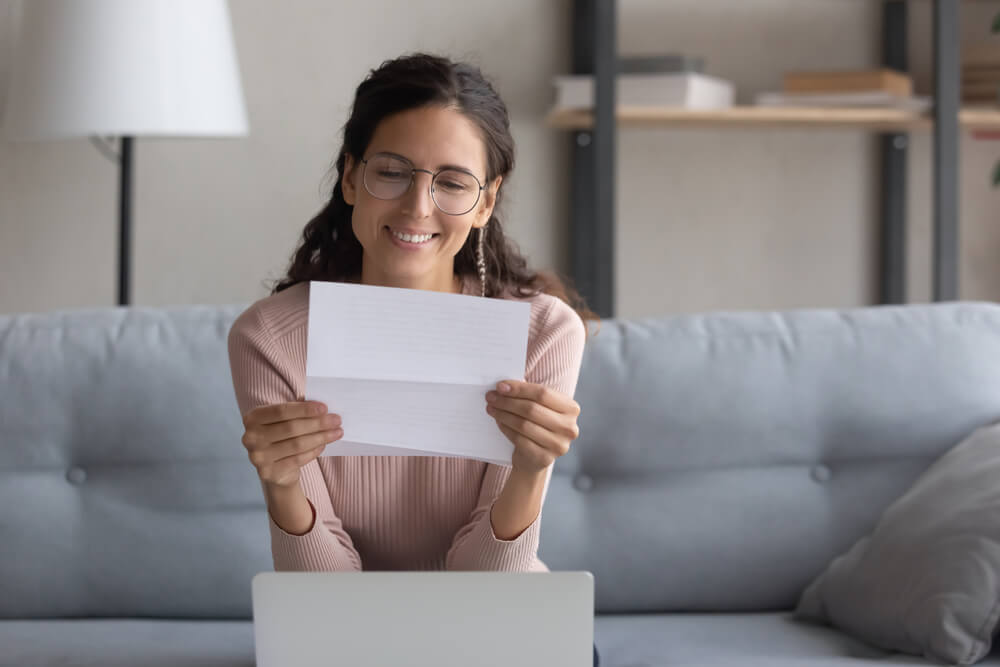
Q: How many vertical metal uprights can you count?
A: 4